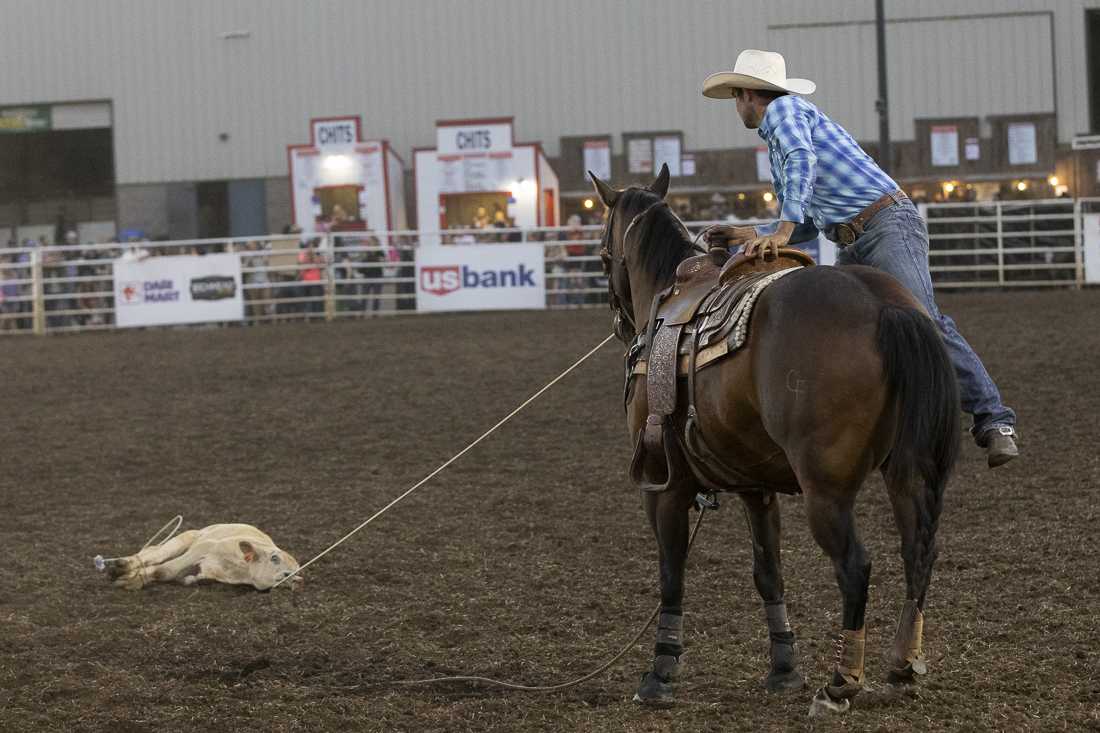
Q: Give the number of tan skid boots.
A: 2